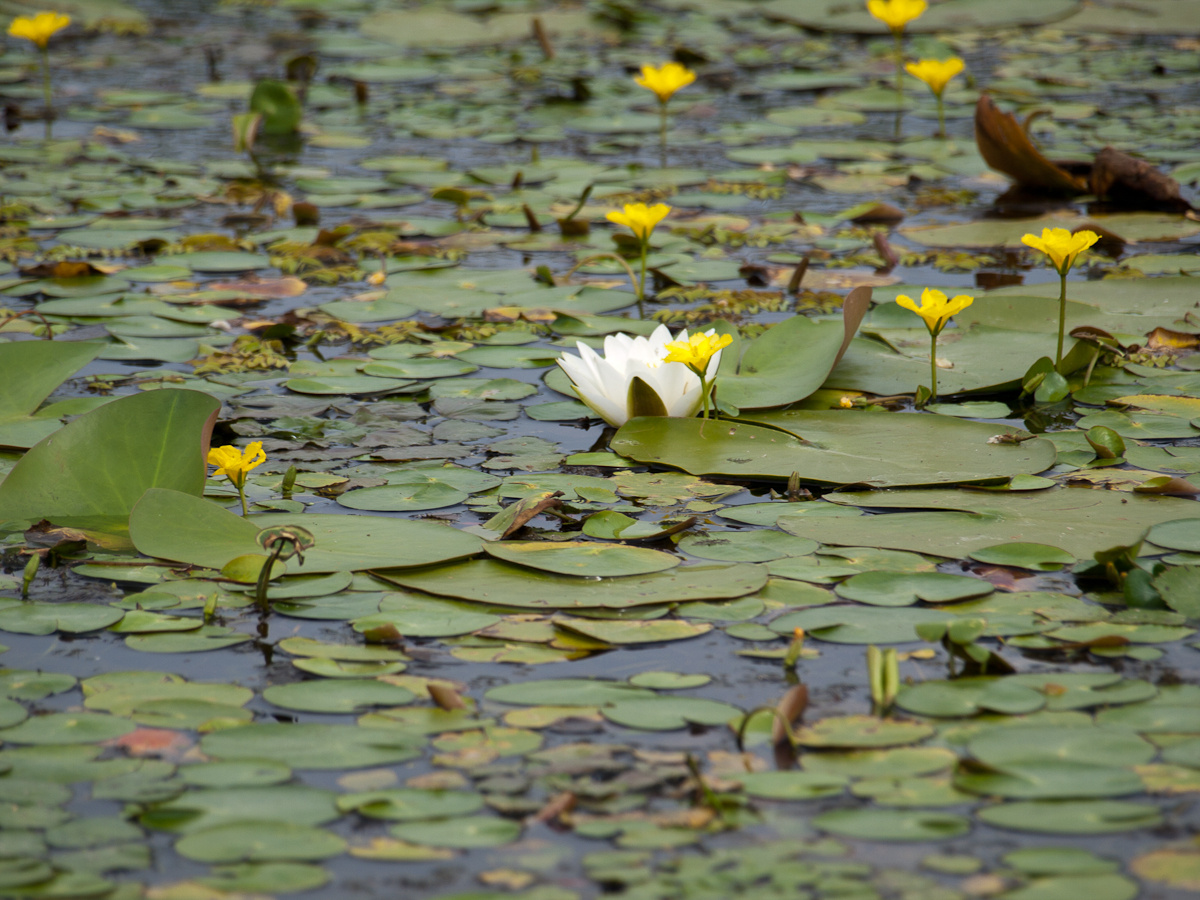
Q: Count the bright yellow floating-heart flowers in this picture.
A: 9